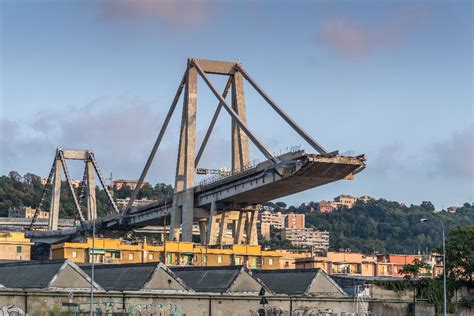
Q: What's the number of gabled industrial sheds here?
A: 4